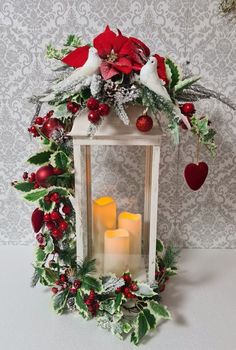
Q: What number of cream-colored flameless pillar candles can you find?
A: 3